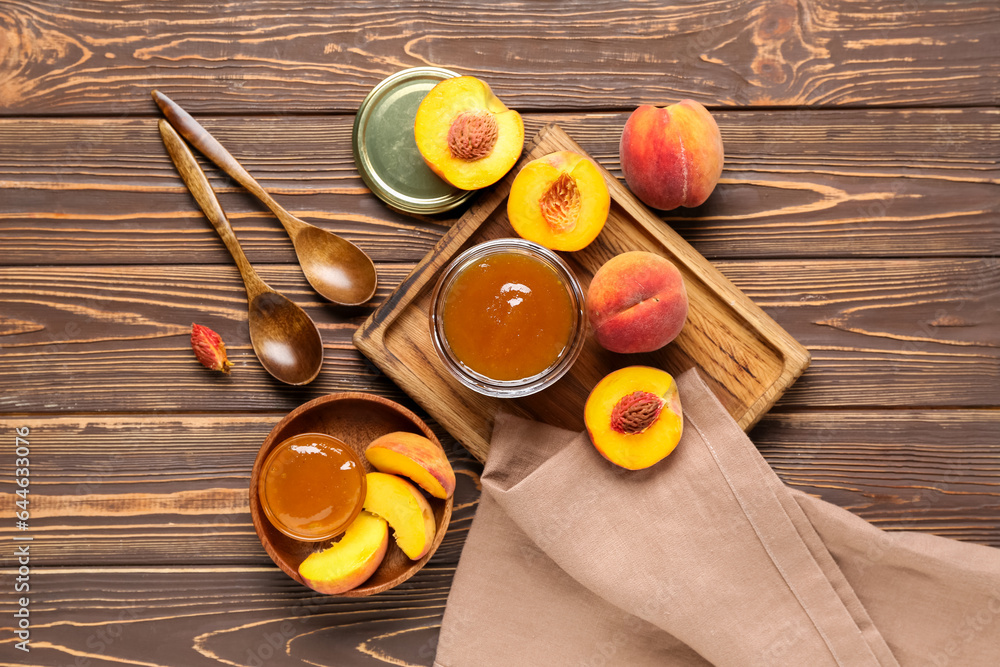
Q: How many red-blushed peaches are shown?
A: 2